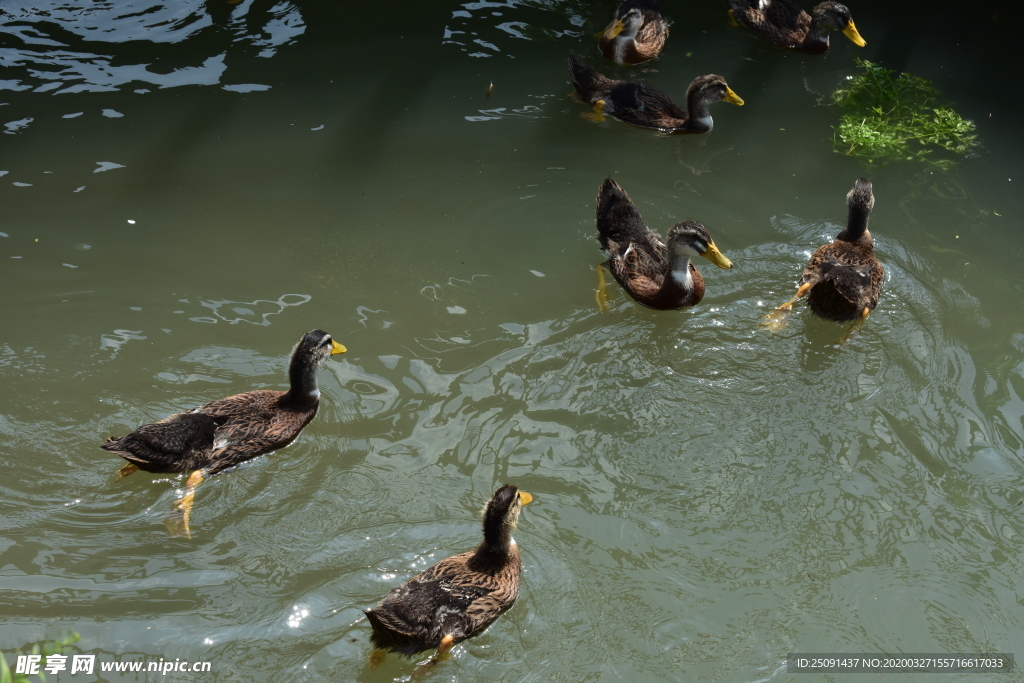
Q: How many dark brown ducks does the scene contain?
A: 7